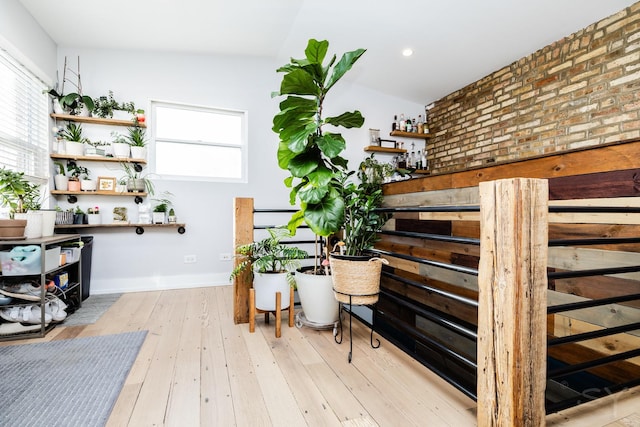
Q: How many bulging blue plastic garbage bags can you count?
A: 0